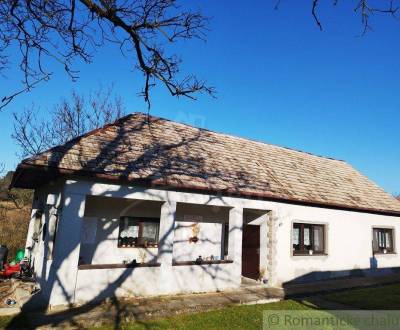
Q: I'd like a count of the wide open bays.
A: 2